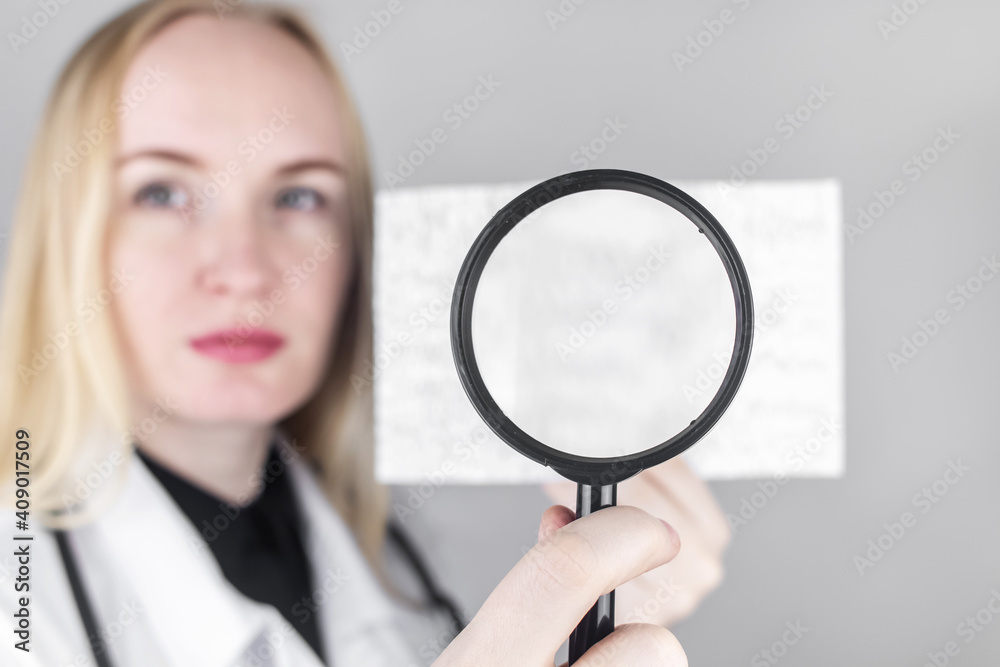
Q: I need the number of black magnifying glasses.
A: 1